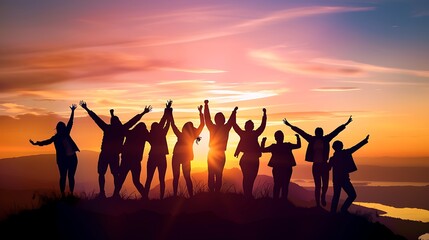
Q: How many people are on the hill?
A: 10